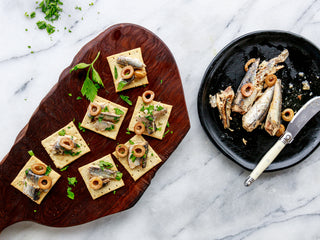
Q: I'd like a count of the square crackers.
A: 7